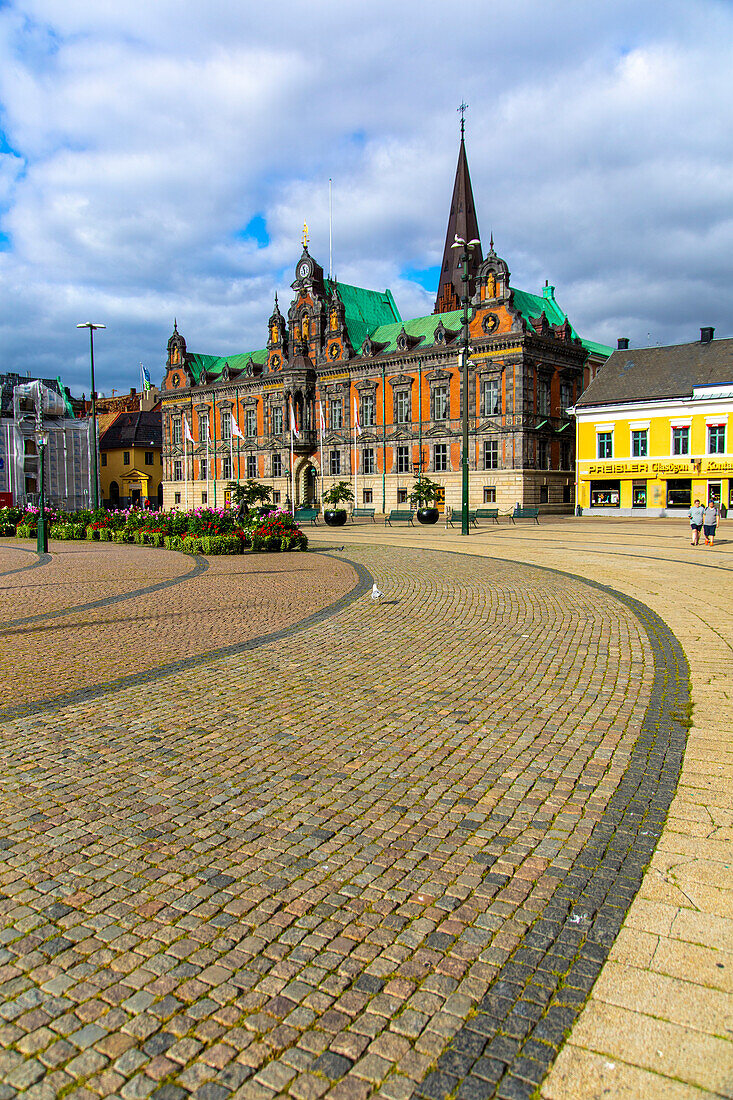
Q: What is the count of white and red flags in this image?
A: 6